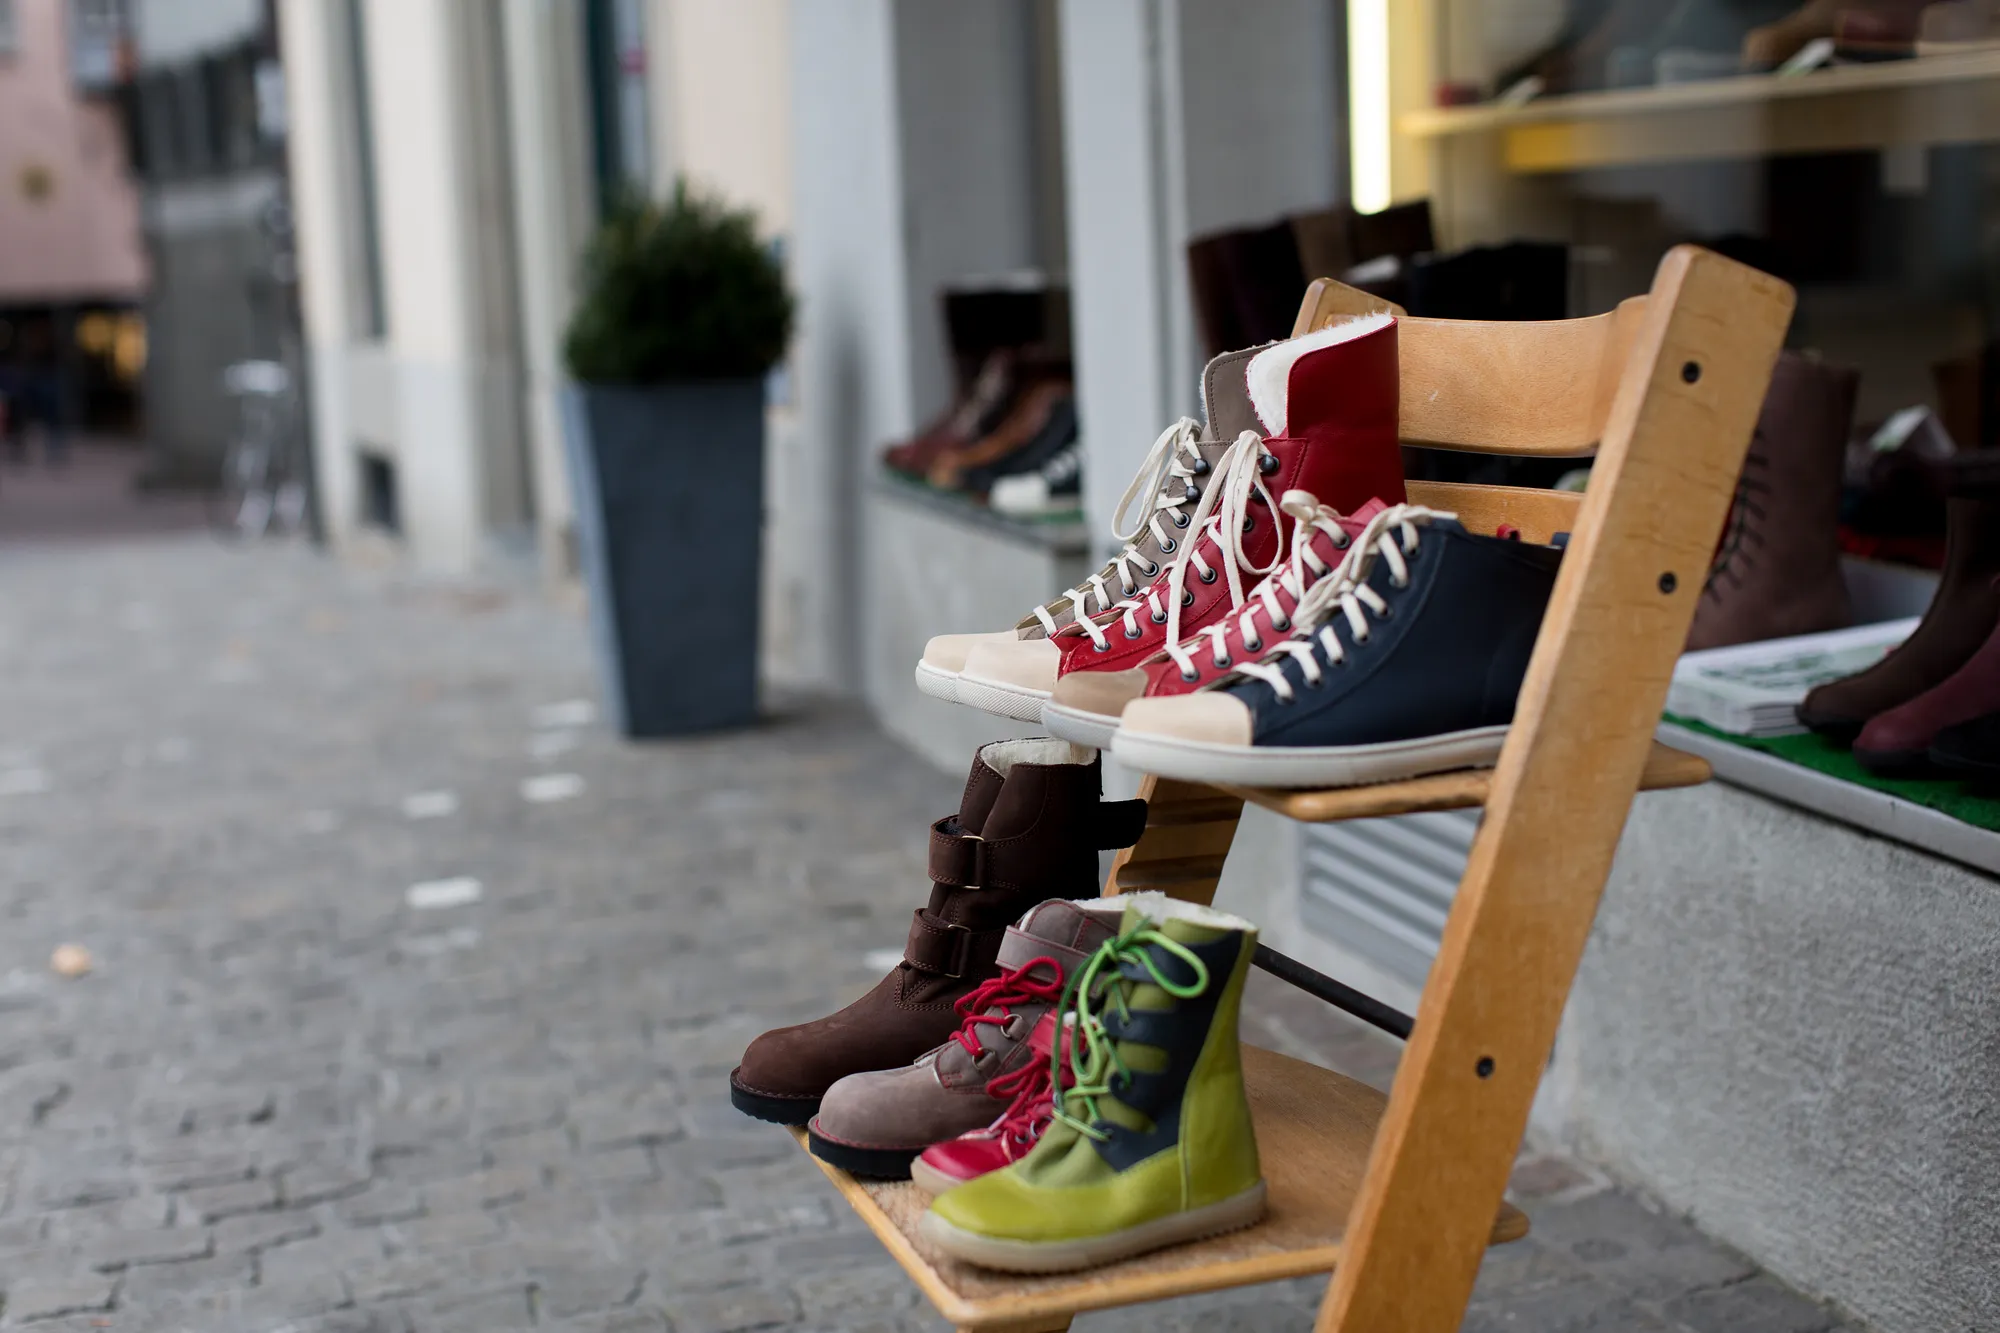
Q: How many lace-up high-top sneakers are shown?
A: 4